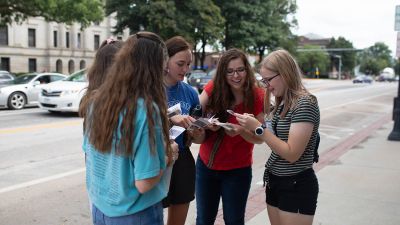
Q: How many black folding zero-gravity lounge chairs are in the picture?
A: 0